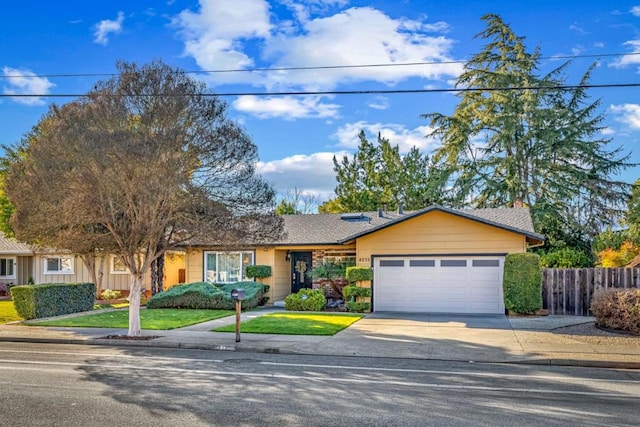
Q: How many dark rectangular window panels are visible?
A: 4